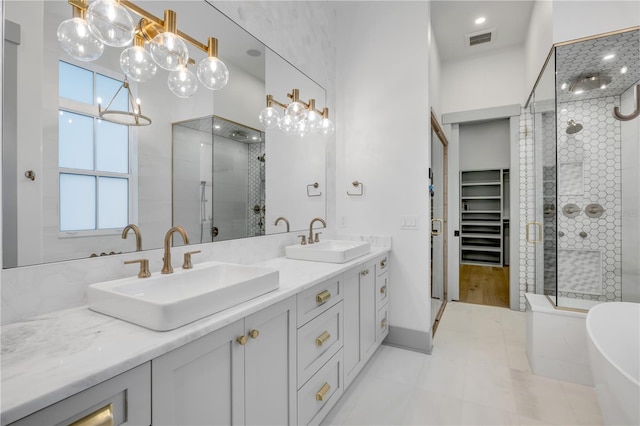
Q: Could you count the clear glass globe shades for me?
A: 12